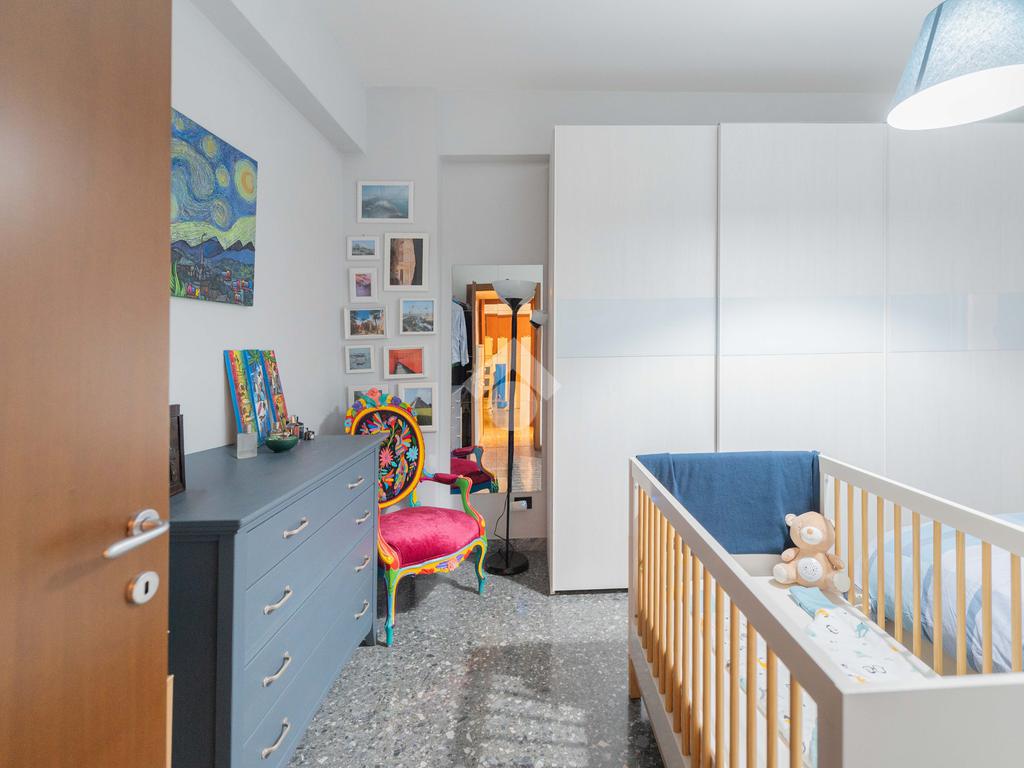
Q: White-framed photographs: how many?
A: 10